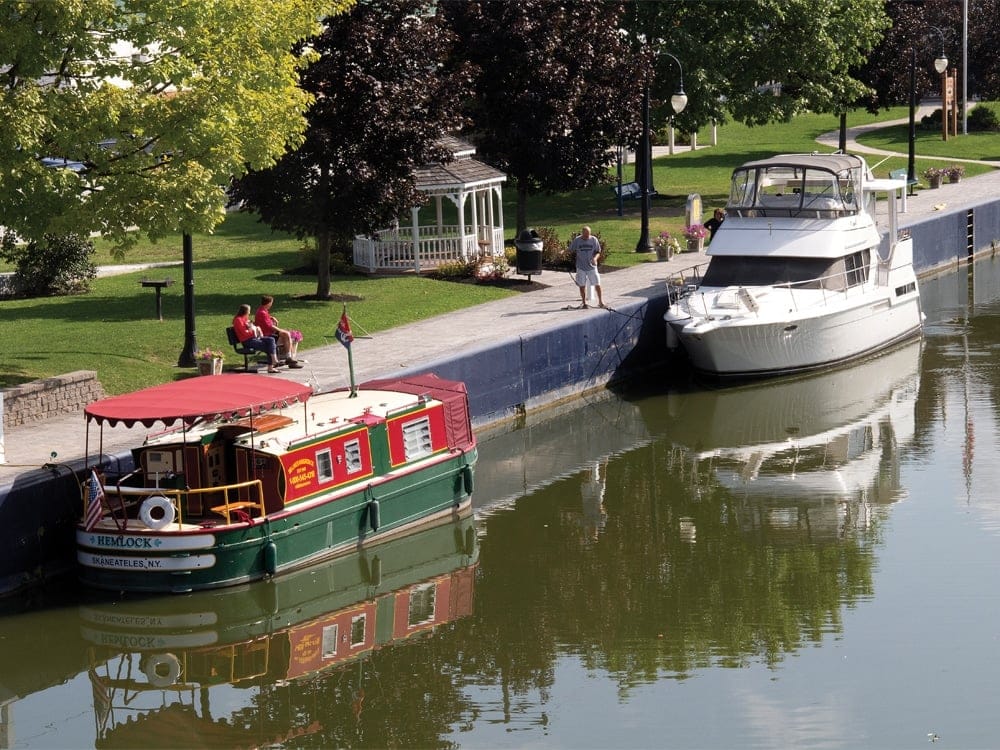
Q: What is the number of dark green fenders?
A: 3